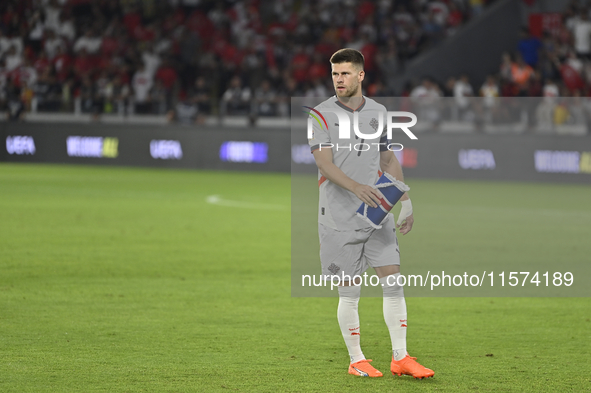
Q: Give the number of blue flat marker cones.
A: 0